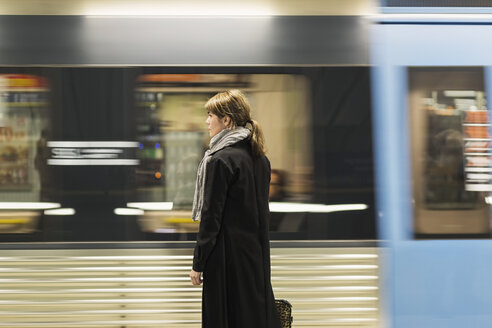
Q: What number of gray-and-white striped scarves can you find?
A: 1